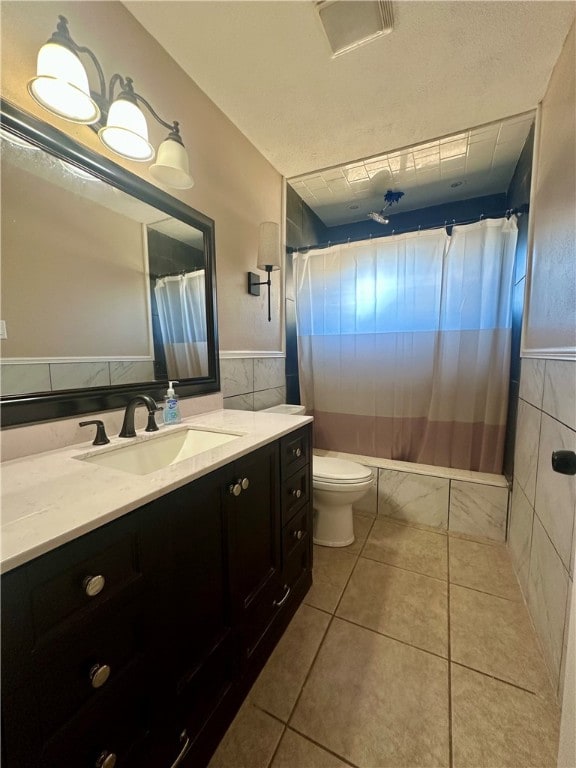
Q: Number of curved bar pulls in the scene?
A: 2